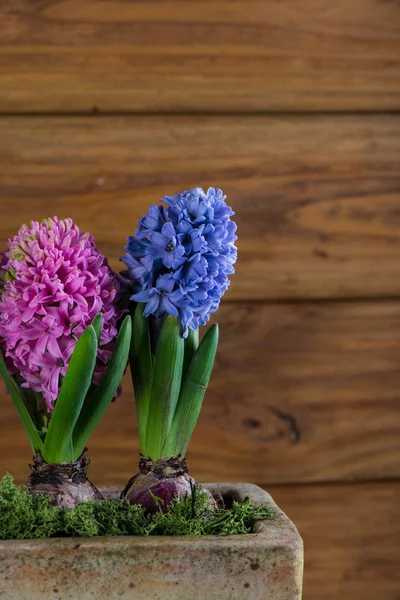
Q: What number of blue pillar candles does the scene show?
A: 0